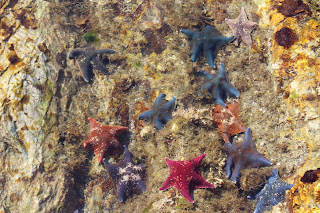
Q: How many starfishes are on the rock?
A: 11